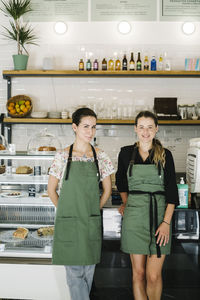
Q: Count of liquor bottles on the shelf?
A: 13